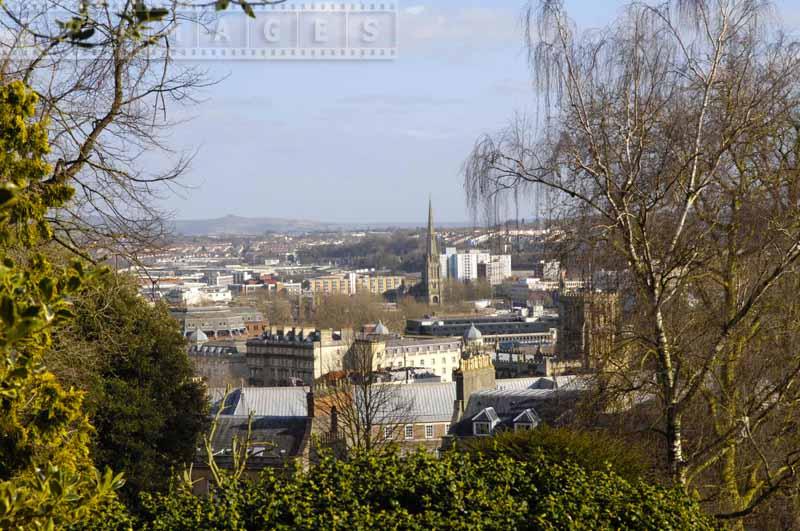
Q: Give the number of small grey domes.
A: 3